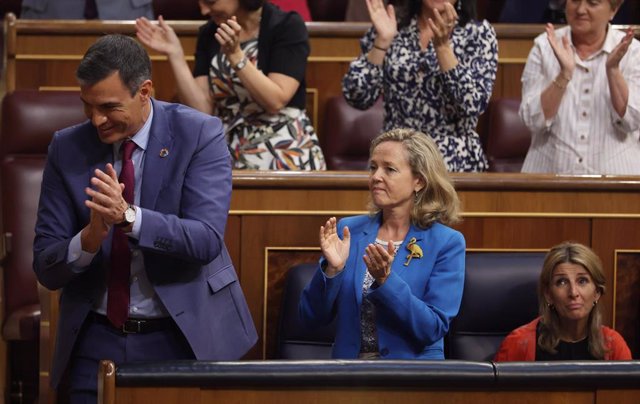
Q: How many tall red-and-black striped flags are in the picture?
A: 0